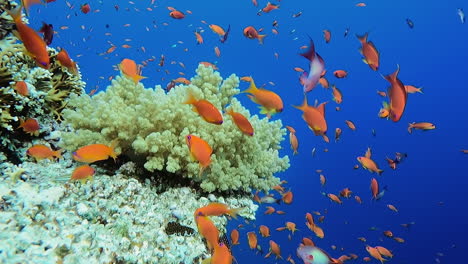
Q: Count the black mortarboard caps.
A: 0